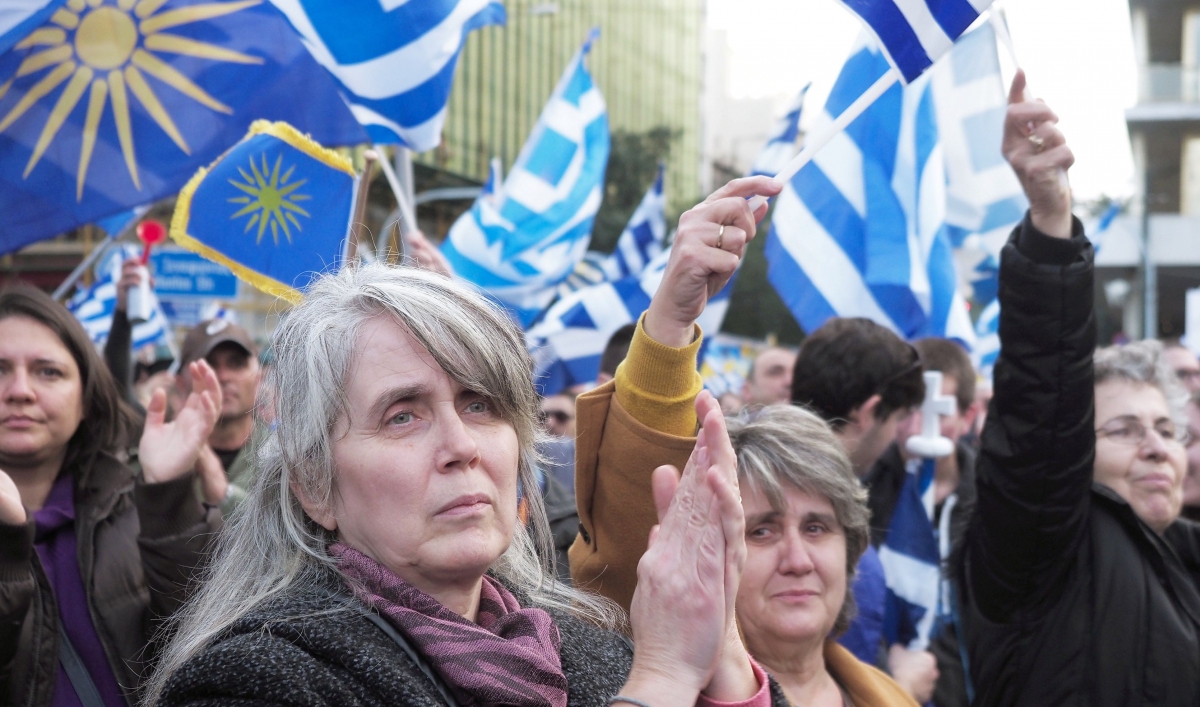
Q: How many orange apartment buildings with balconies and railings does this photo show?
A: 0